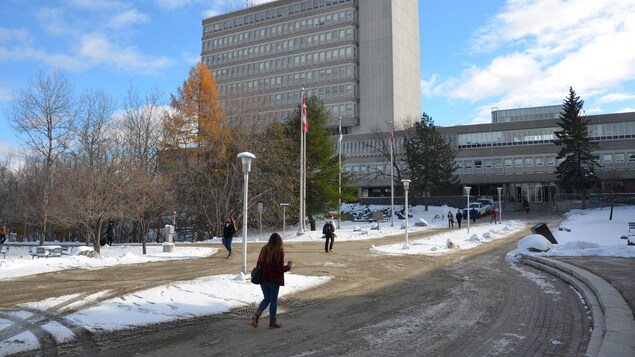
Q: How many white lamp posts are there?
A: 4